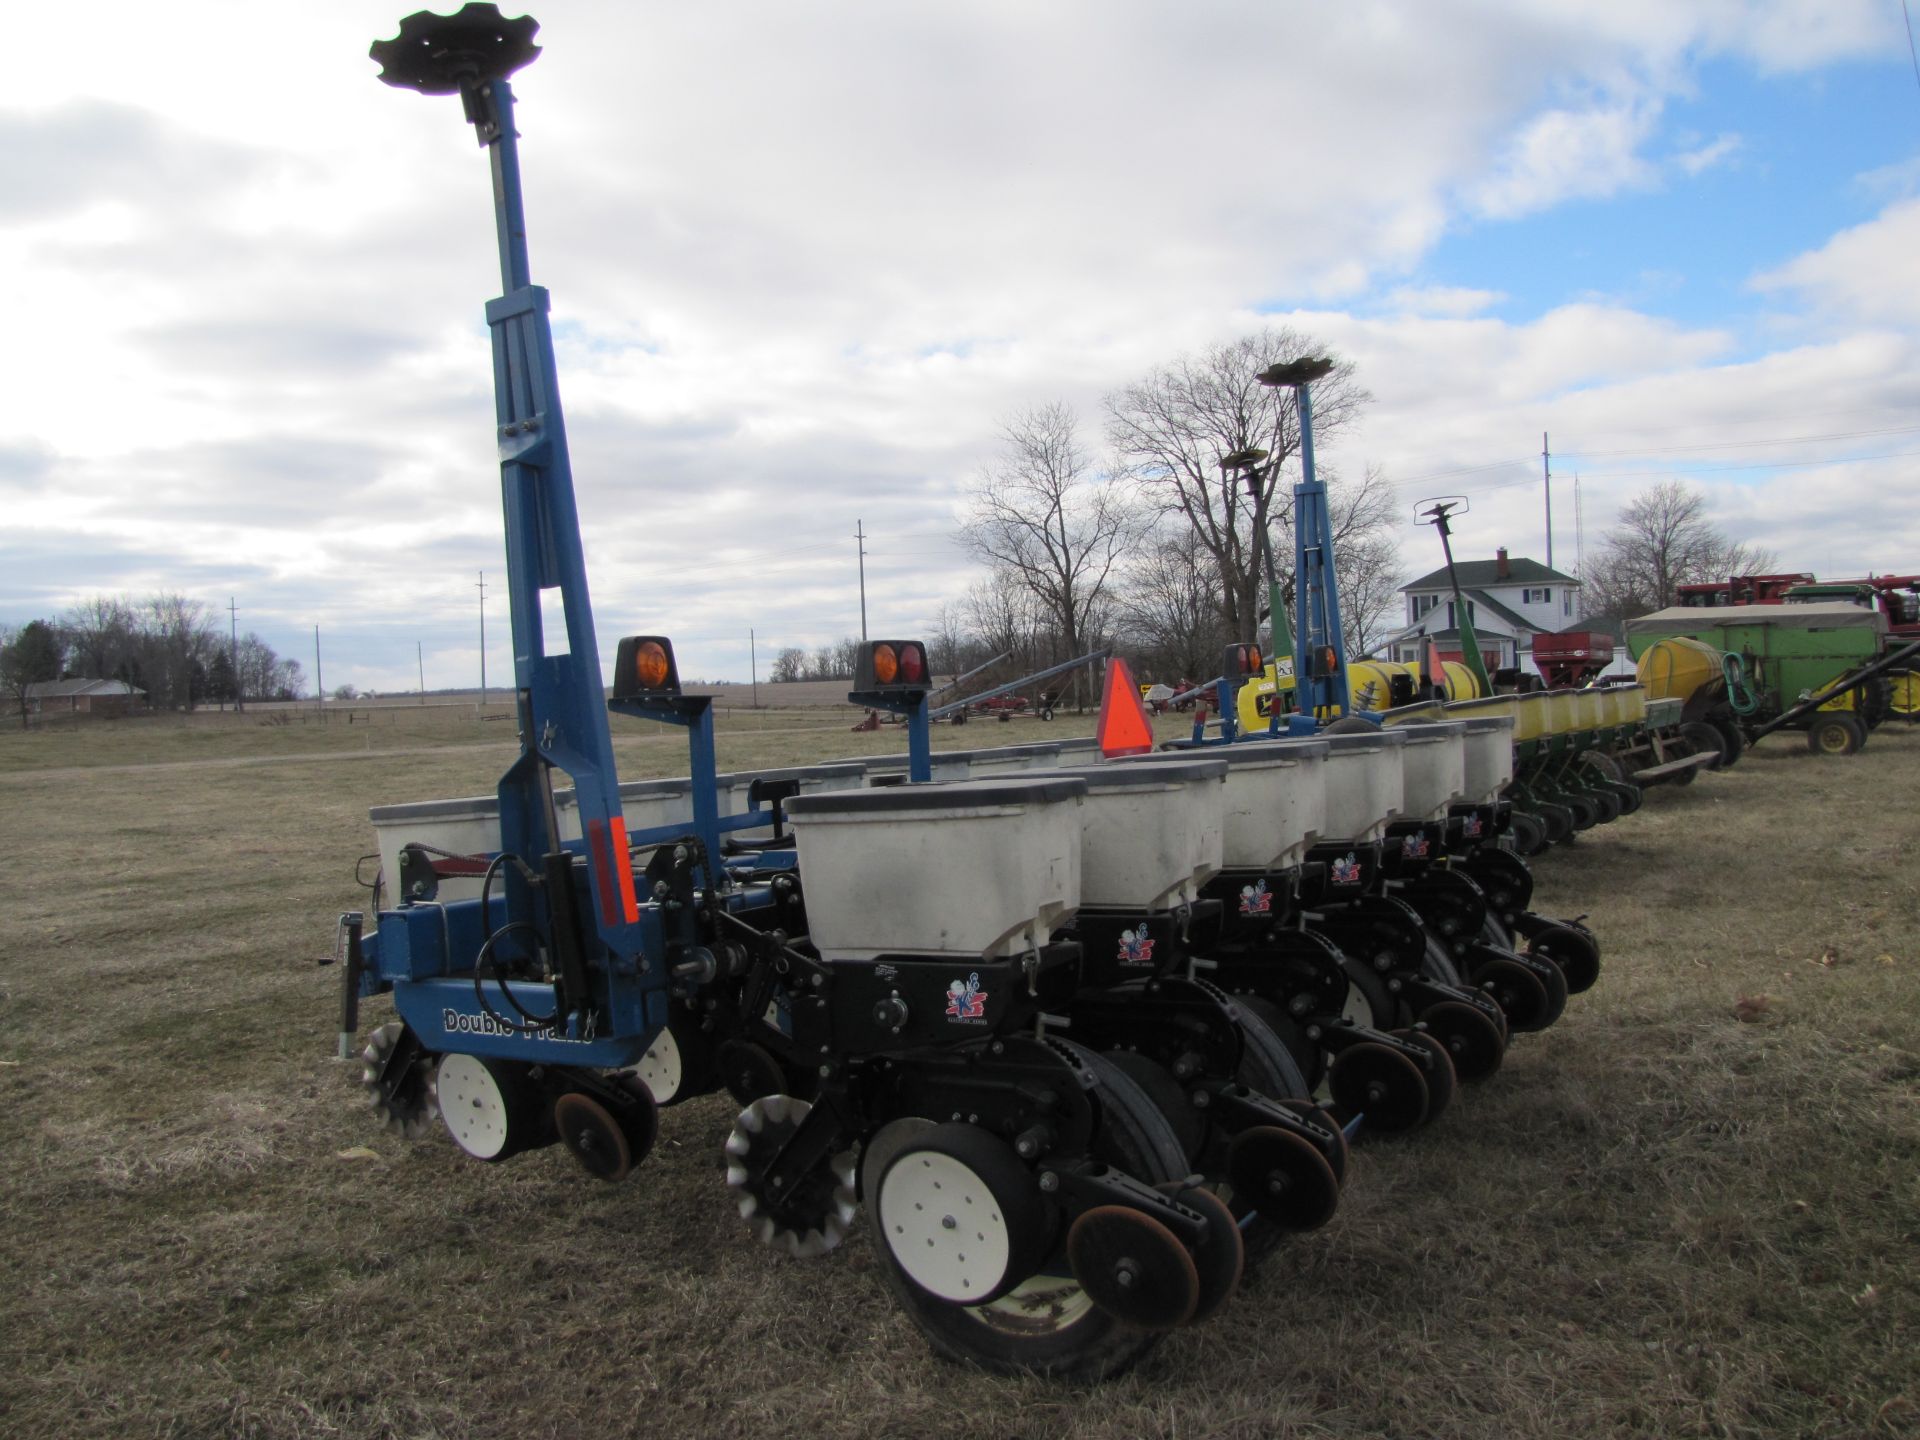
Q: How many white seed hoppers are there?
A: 12